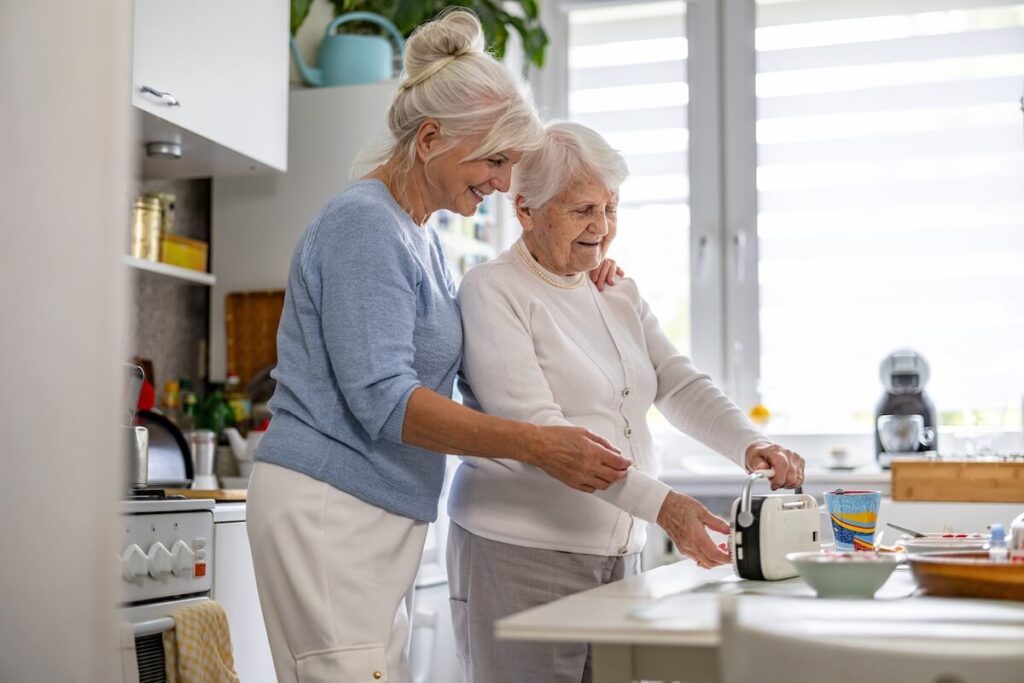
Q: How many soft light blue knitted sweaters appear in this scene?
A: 1